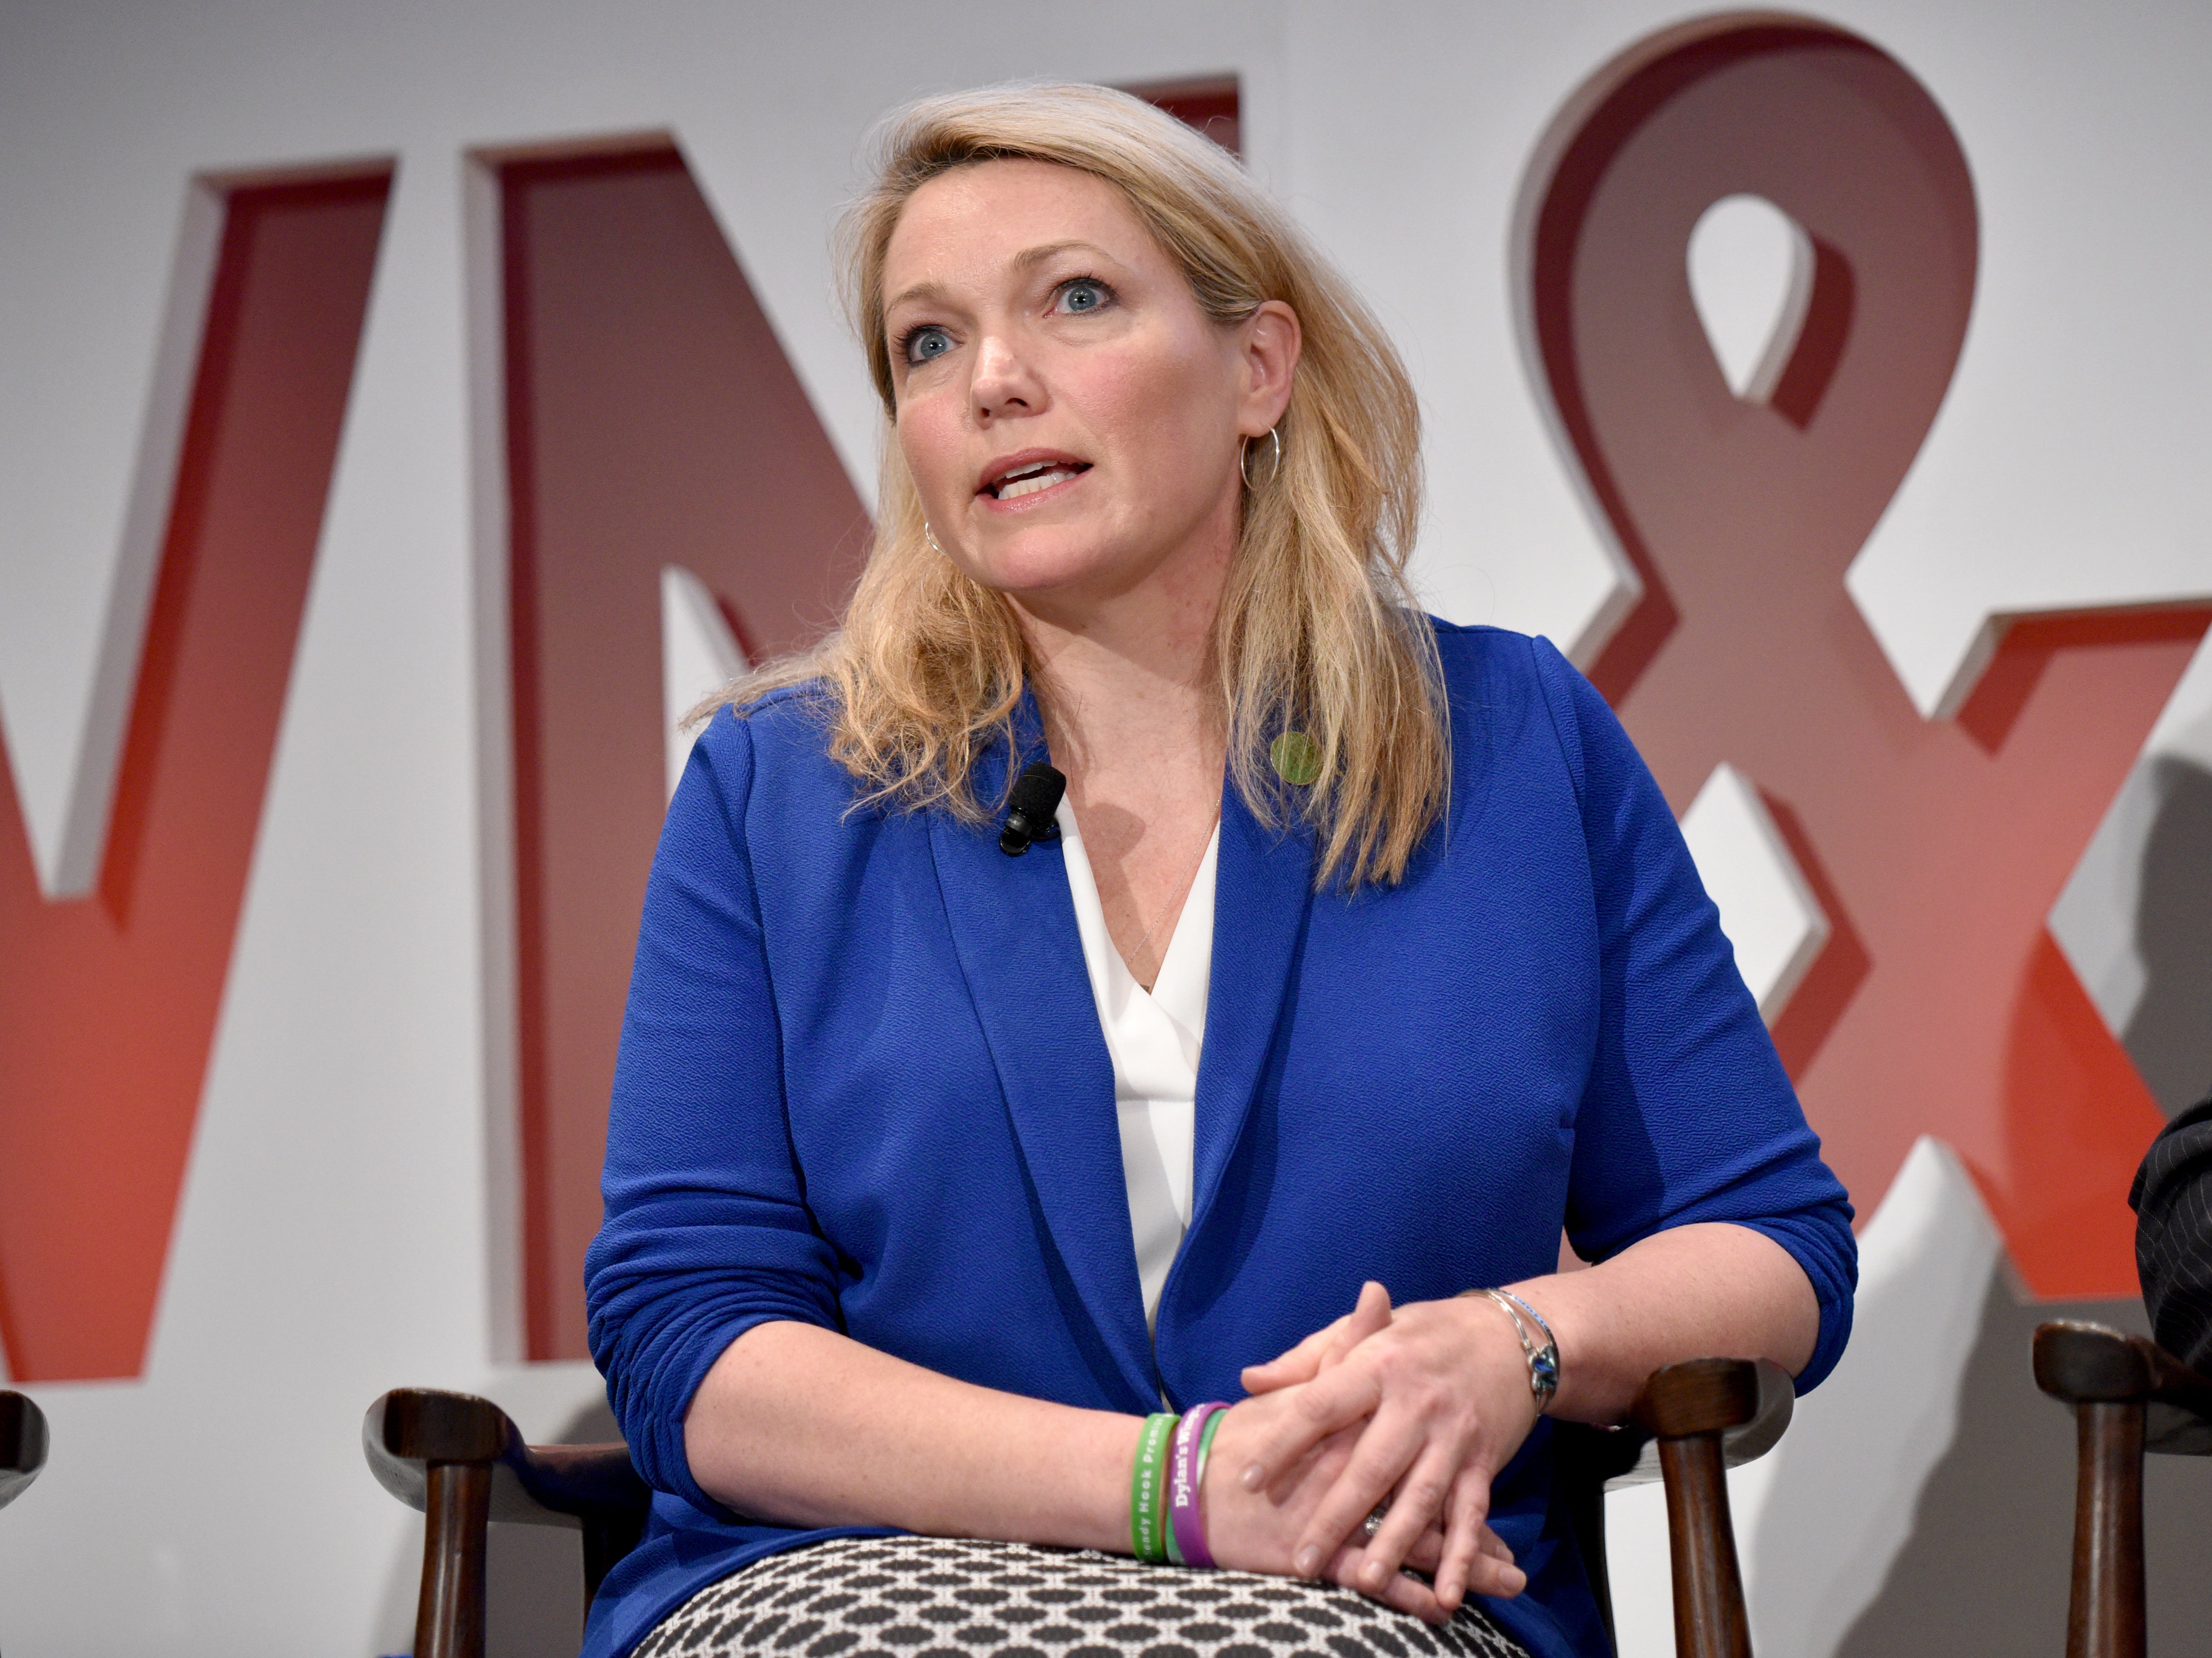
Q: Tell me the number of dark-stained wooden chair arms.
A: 4